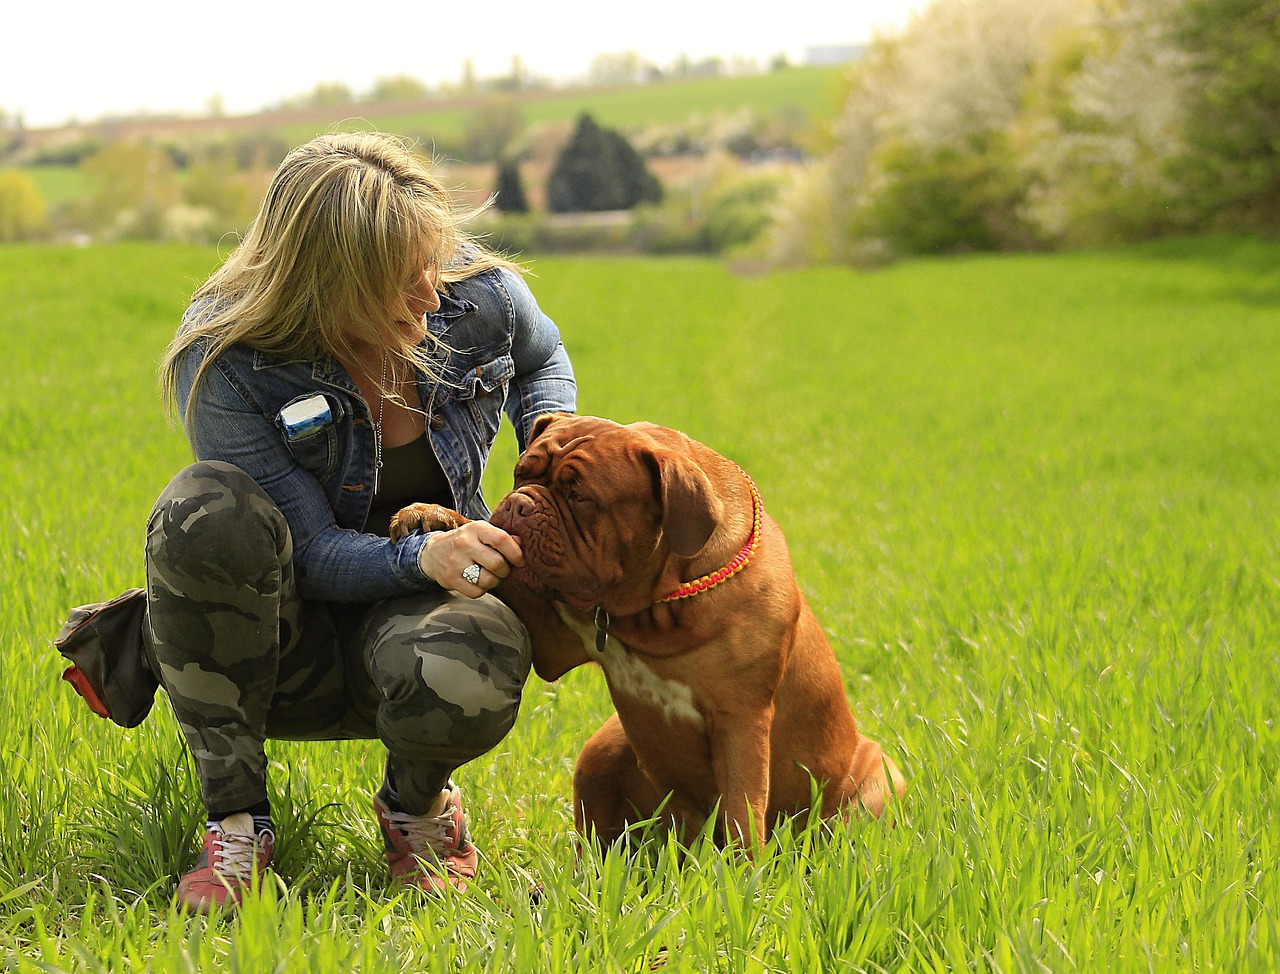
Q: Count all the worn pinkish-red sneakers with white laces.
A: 2